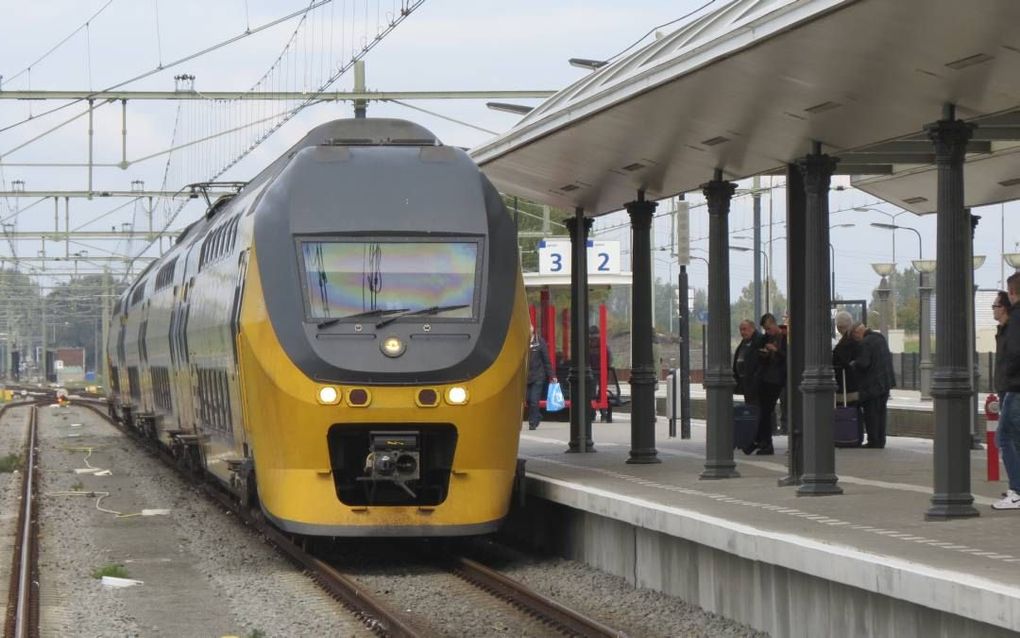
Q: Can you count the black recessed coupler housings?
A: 1